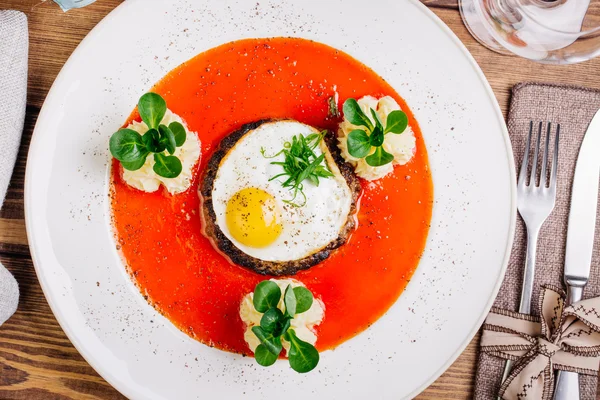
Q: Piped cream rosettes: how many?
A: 3